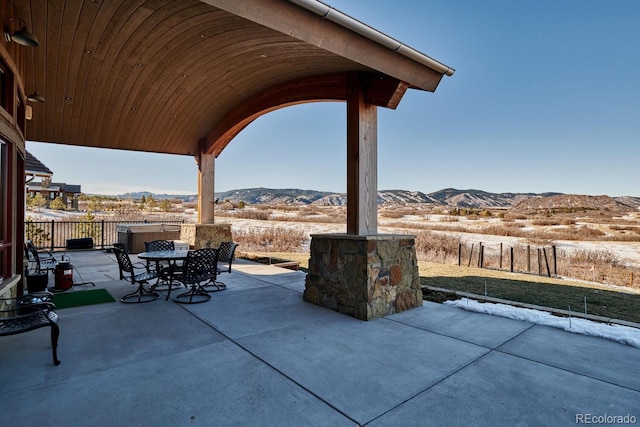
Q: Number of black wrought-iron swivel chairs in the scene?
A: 4